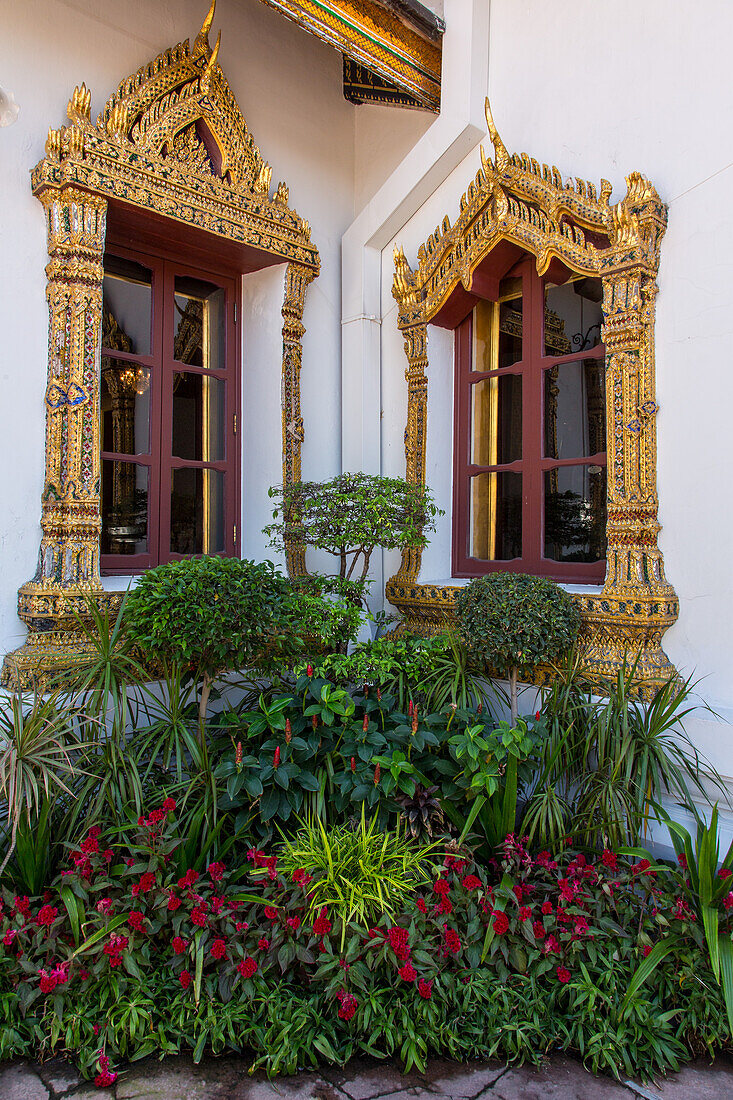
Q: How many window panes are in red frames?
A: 12